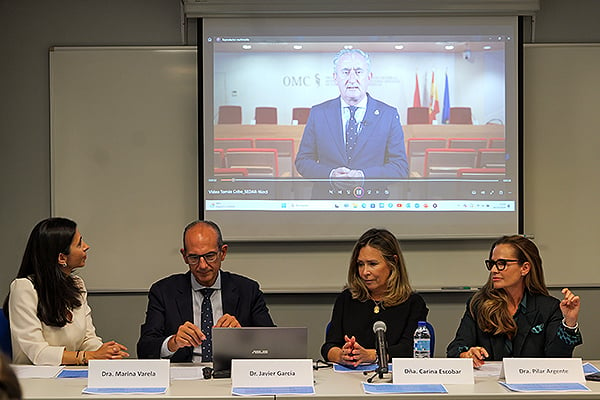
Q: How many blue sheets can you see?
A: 7